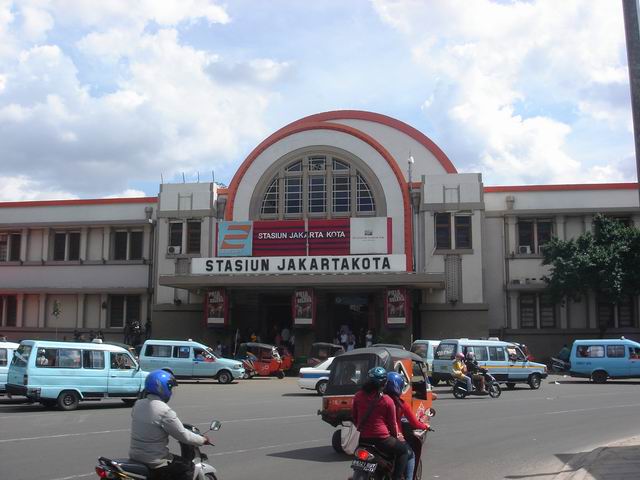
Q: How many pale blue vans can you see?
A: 6